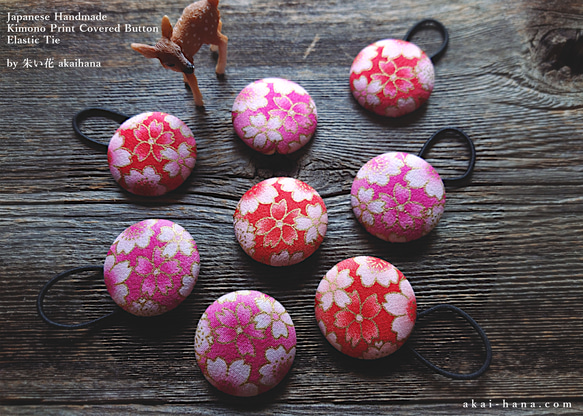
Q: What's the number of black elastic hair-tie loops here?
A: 5